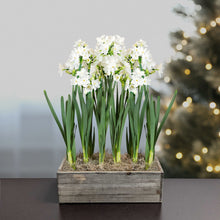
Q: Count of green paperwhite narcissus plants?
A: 6